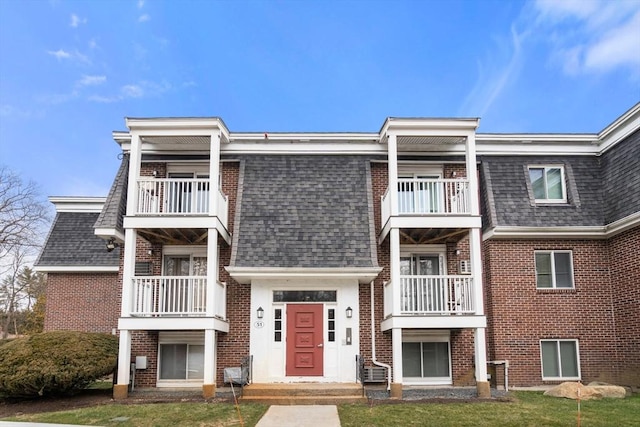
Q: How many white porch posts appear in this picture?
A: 12